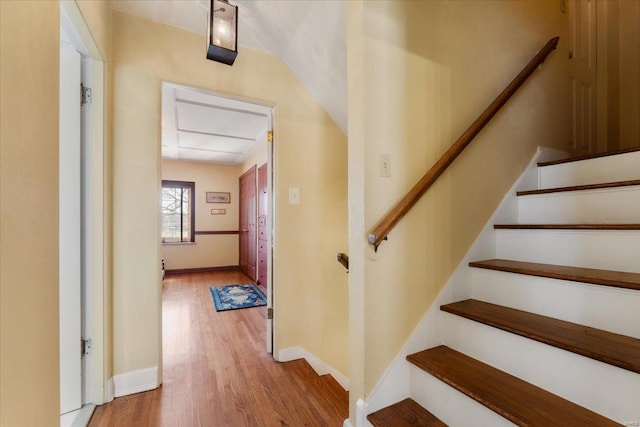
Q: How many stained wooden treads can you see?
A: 7